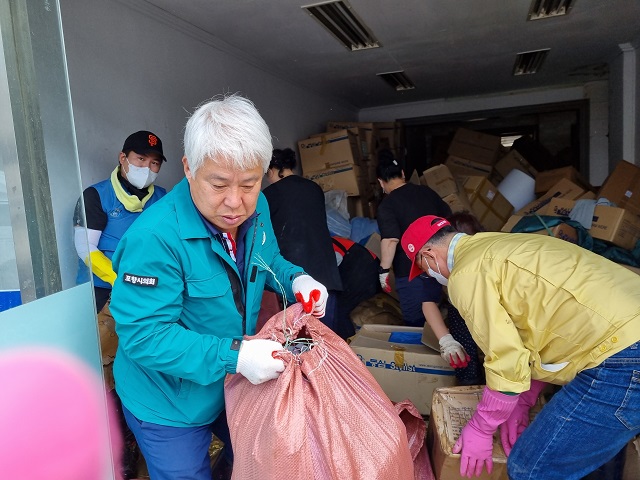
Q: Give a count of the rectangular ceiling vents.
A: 4